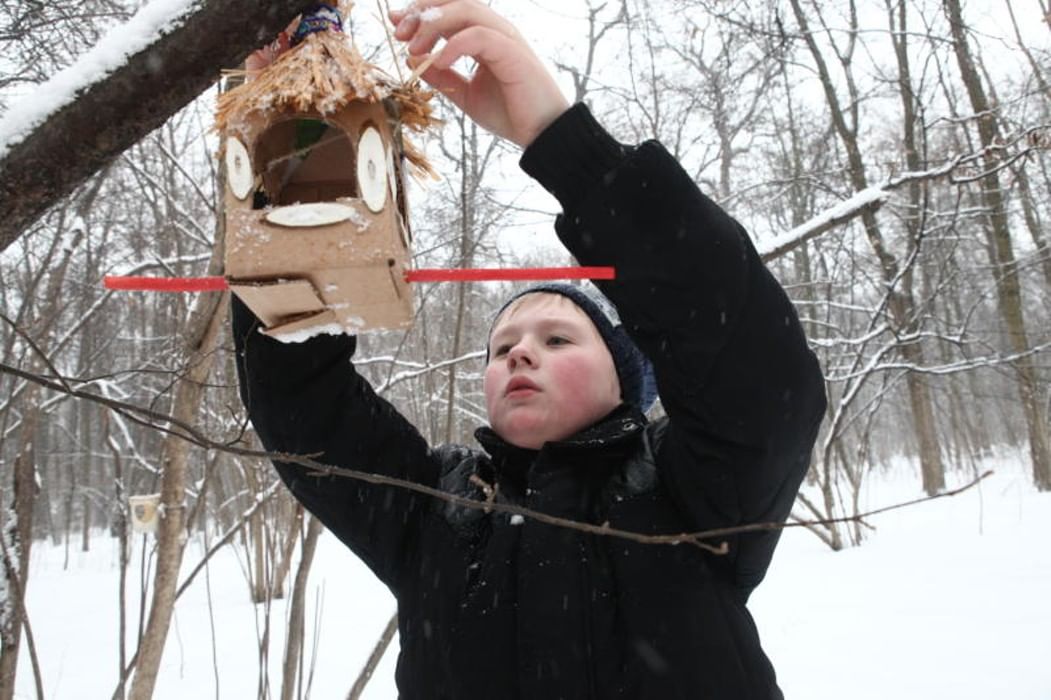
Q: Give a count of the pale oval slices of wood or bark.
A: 3